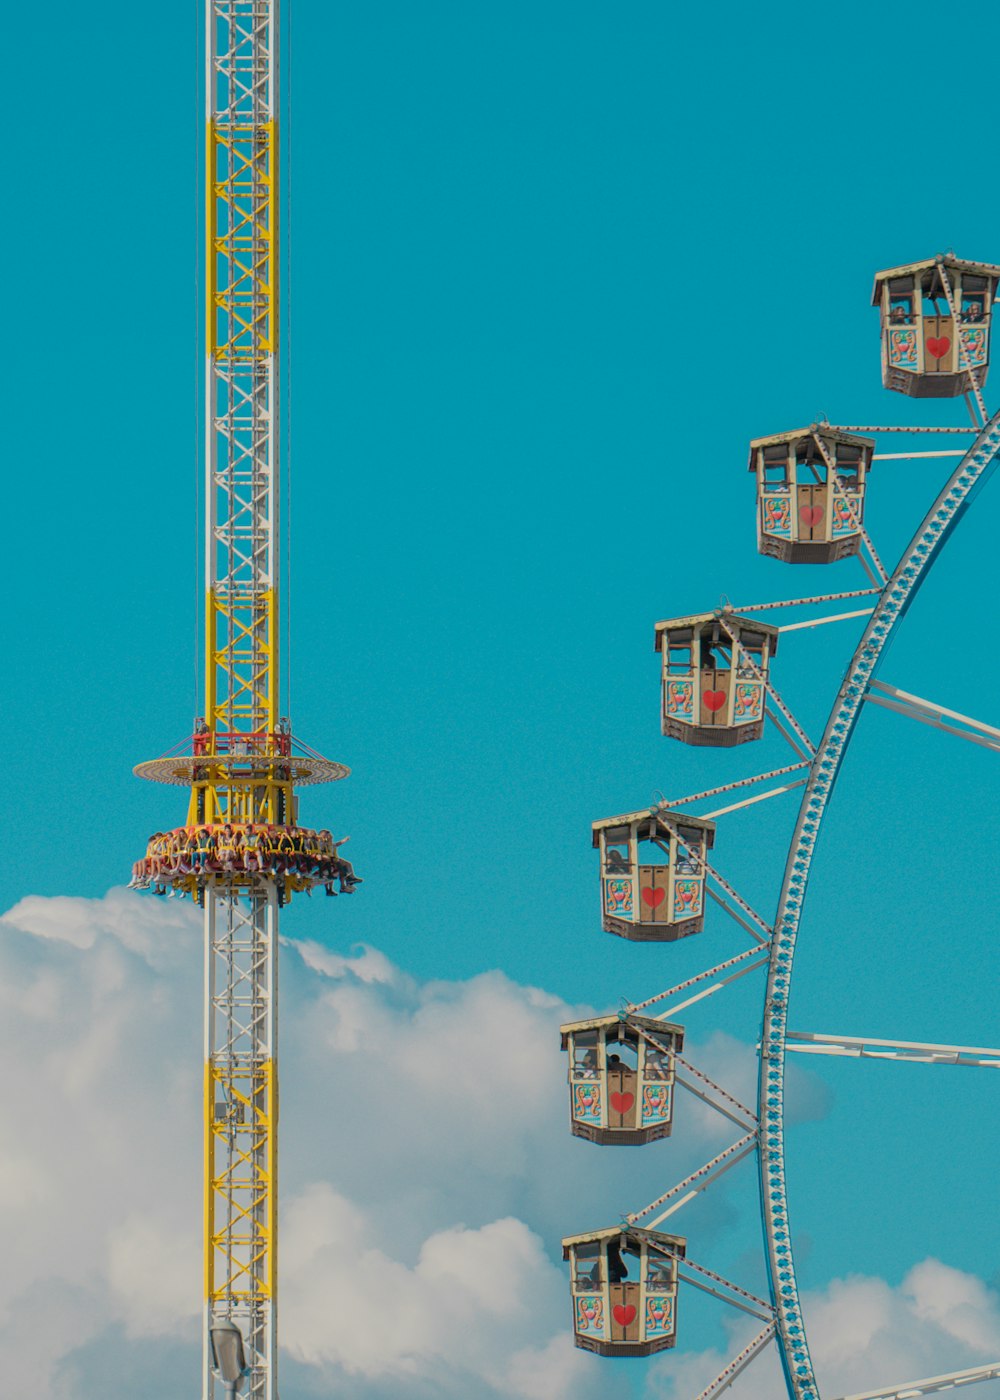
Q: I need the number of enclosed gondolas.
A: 6